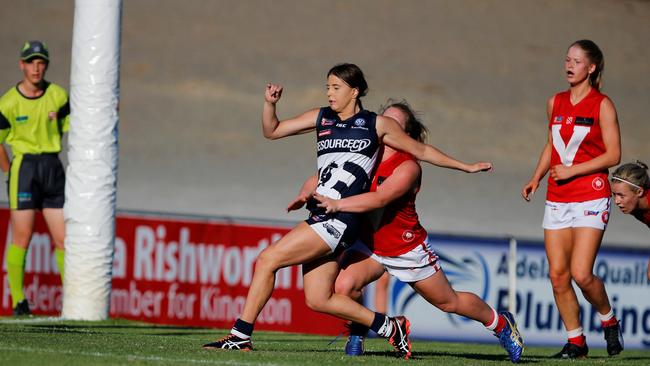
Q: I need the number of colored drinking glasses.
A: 0